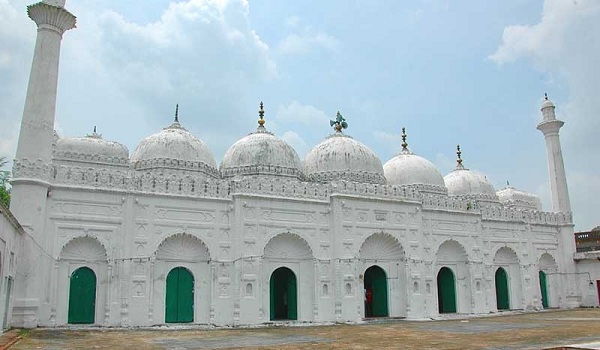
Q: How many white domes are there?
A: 7